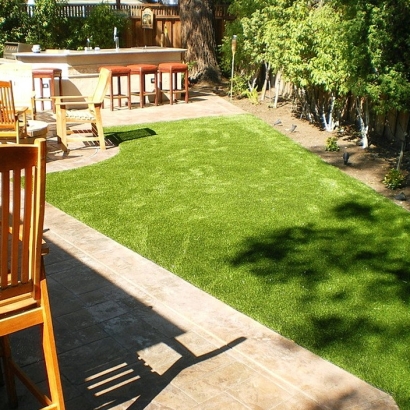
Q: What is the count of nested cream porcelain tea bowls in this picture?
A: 0